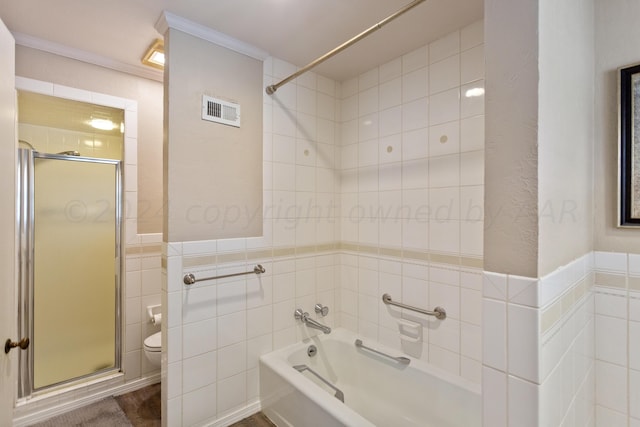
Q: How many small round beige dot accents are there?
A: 3